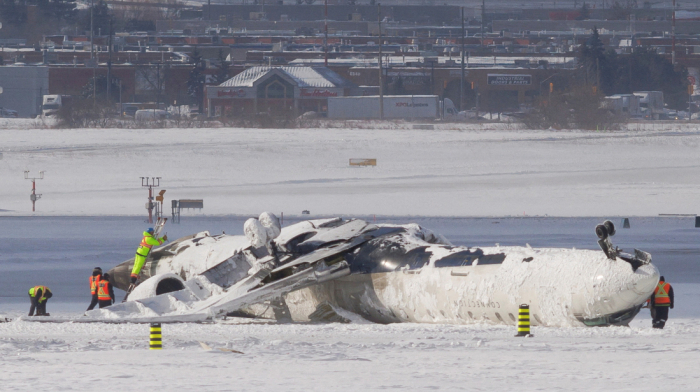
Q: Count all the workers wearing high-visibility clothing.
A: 5